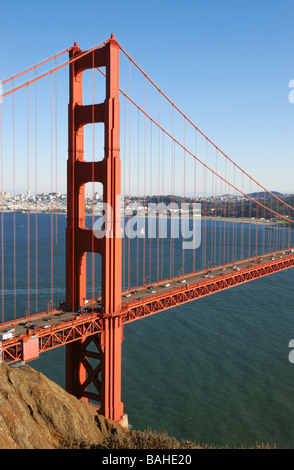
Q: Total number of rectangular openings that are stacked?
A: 4